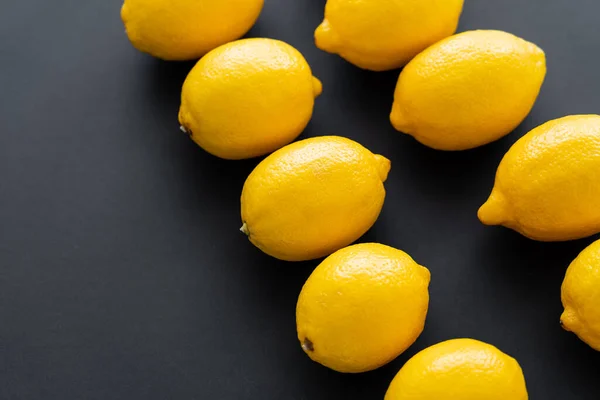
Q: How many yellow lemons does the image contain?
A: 9